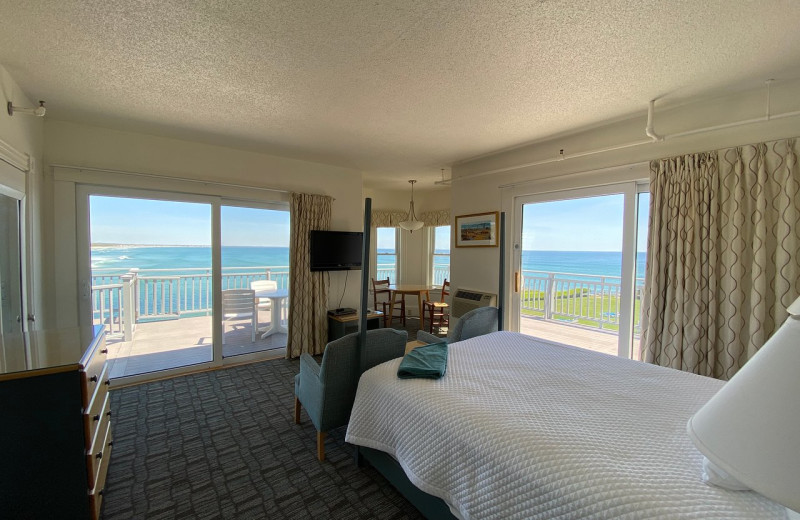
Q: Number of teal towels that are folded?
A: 1